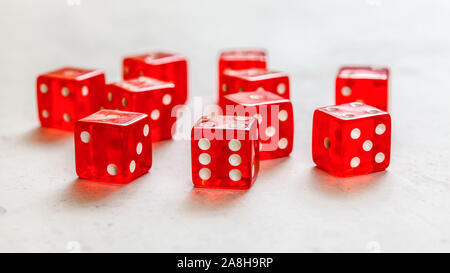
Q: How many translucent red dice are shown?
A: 10